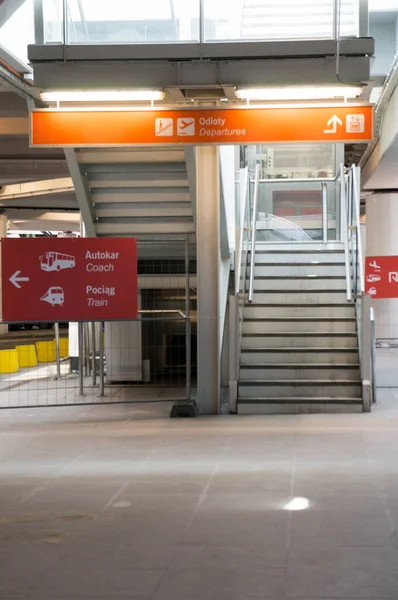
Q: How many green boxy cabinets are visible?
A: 0